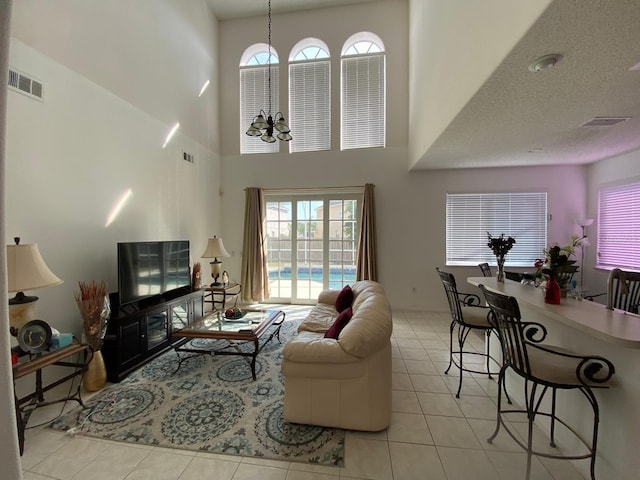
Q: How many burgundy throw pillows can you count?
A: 2